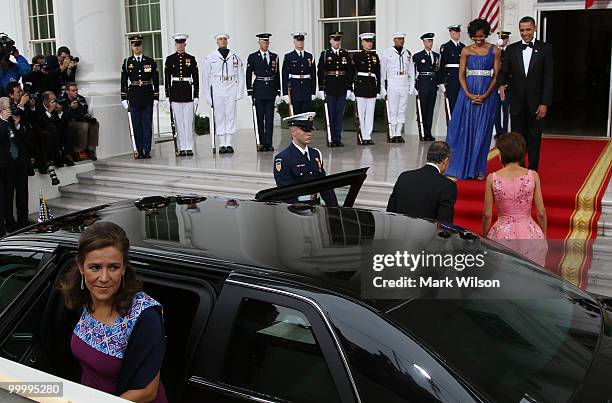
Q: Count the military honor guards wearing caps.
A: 12